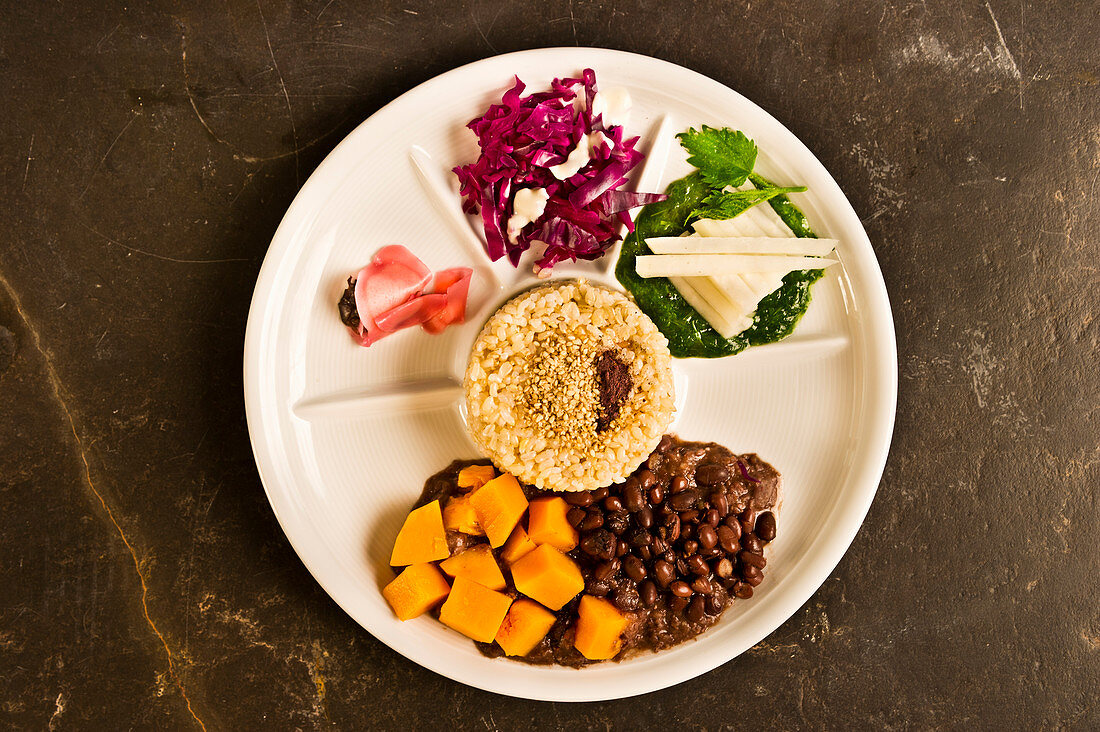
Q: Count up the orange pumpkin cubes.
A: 12